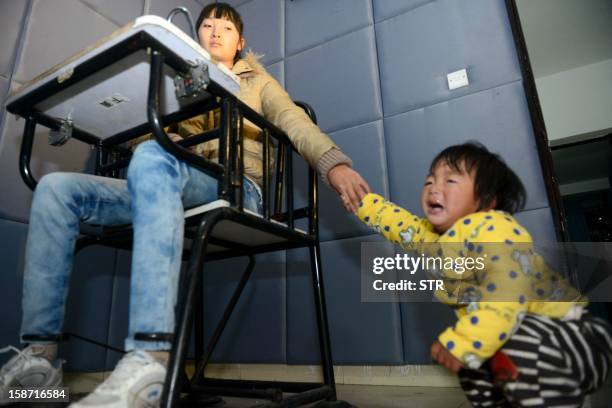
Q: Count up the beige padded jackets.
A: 1